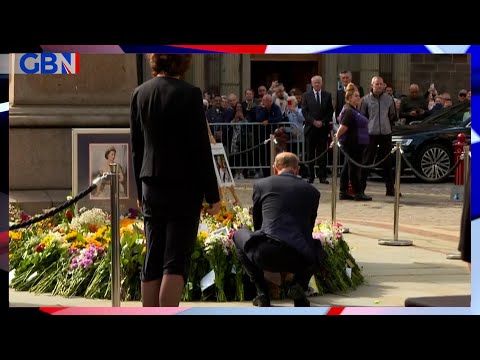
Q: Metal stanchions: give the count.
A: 5